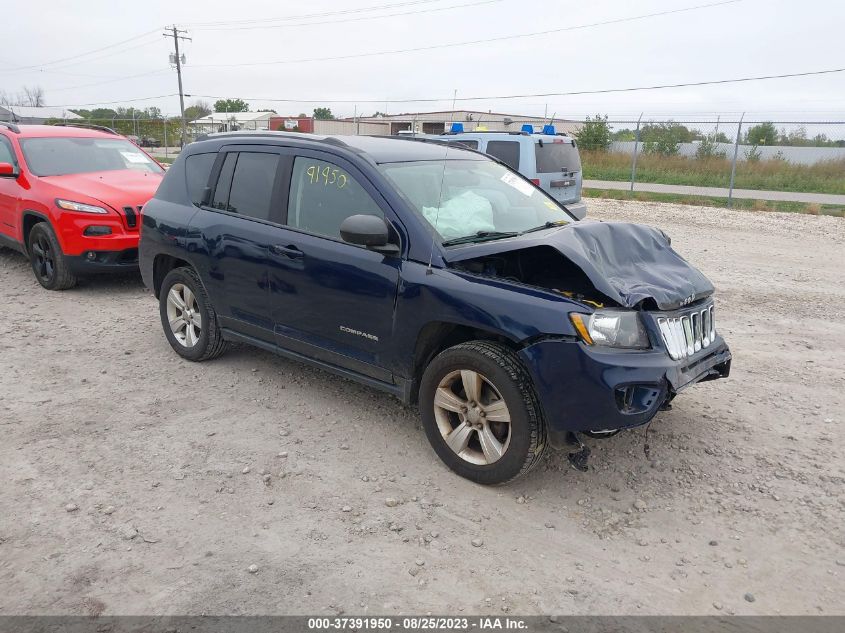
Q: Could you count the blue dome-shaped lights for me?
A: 3